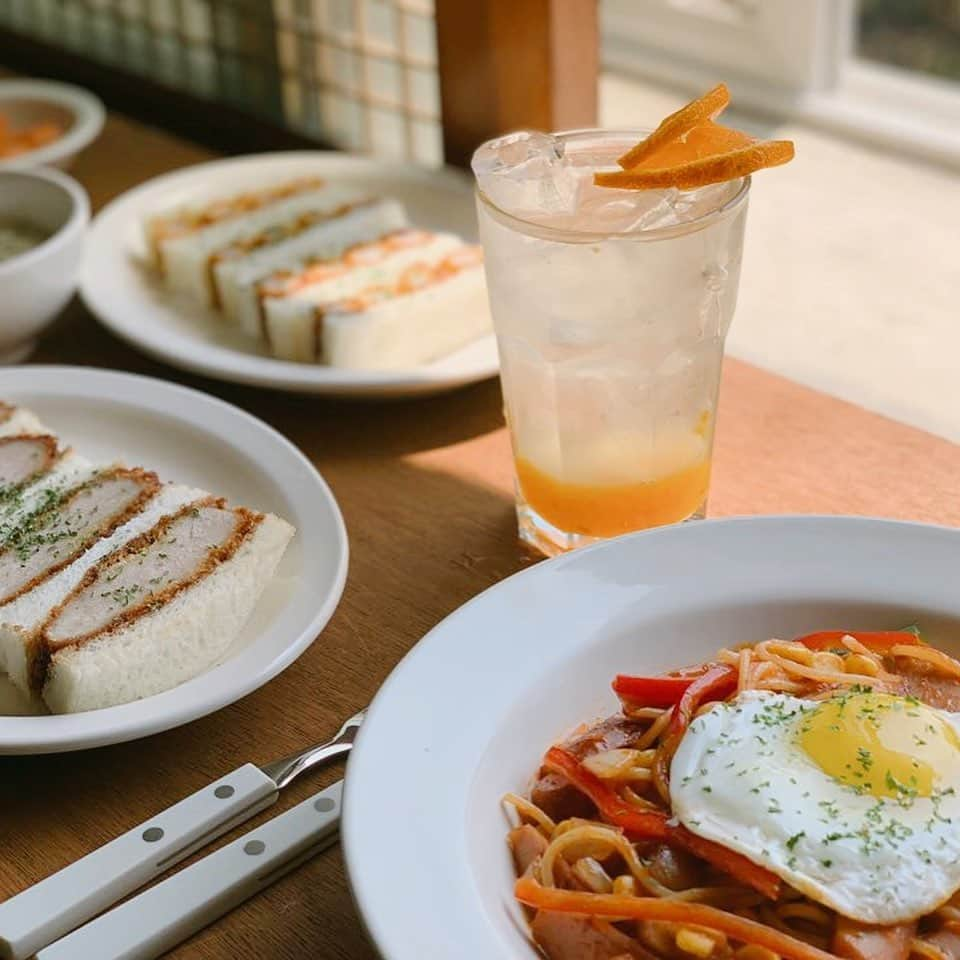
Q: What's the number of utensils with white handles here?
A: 2